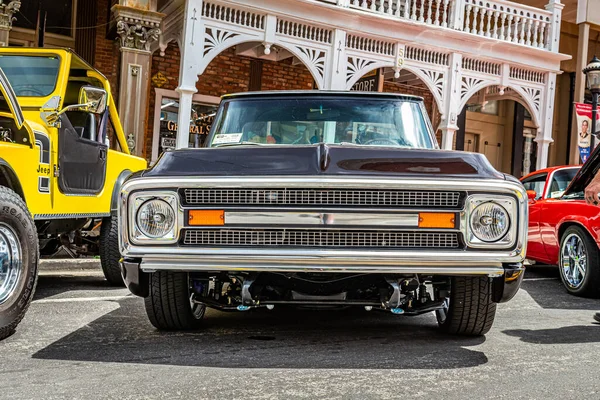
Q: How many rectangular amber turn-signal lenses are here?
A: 2